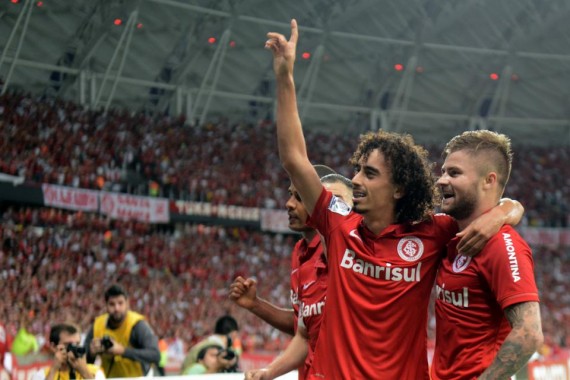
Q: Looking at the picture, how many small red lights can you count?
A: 12